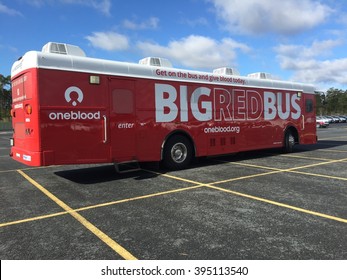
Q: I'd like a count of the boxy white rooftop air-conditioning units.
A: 4